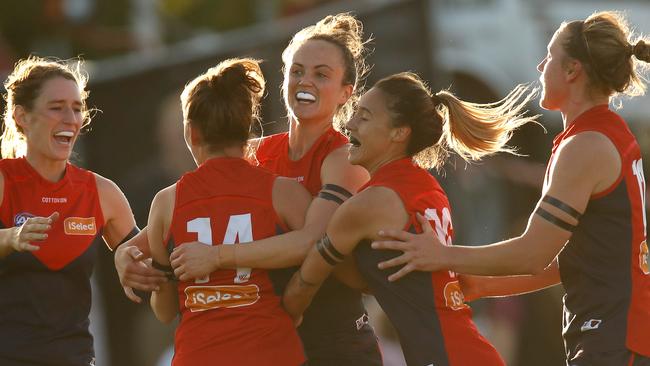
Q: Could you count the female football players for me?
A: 5